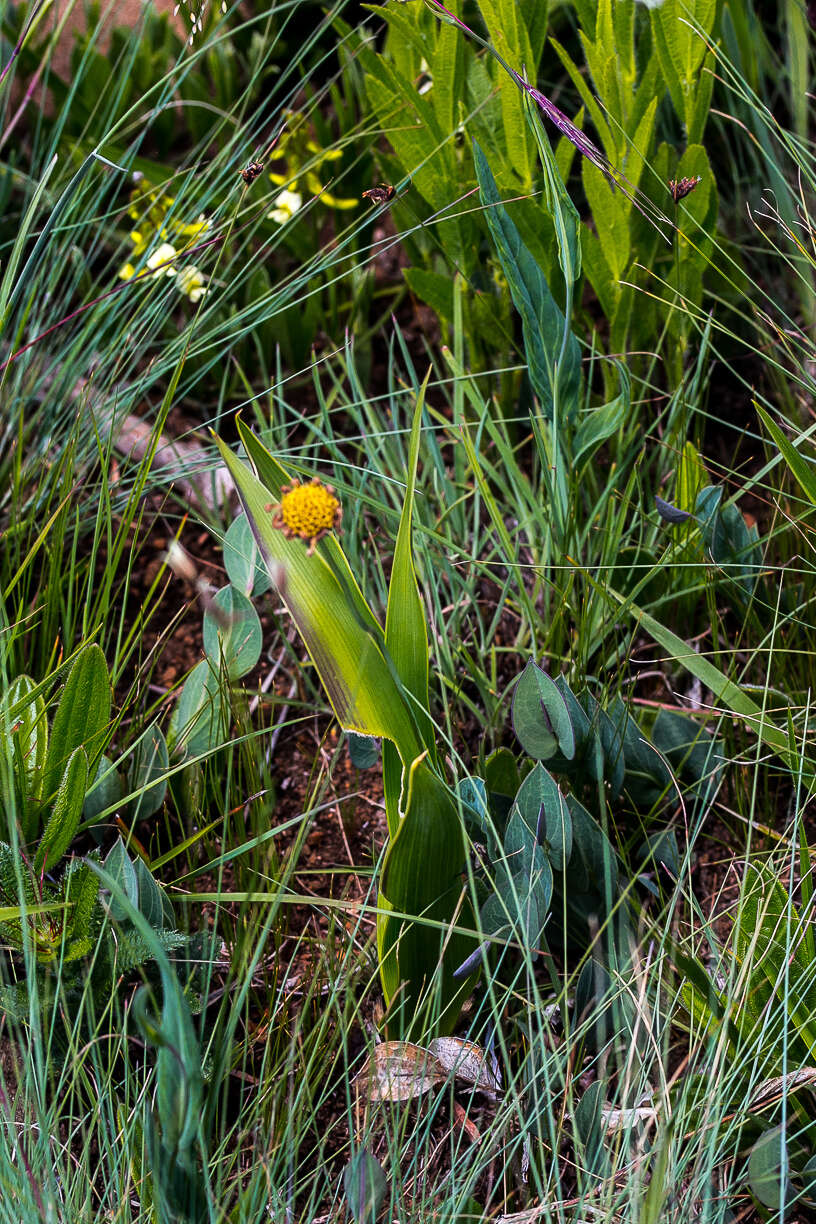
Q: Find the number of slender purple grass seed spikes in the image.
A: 1